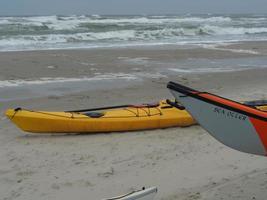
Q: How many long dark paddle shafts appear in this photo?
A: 1